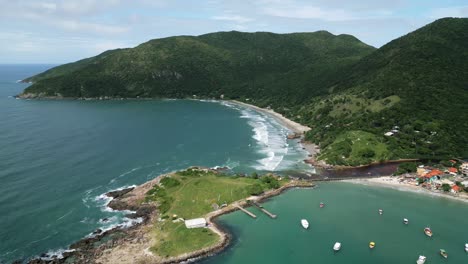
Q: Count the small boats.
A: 10